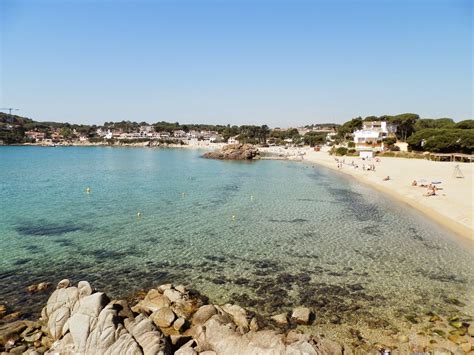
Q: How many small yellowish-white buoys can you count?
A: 5